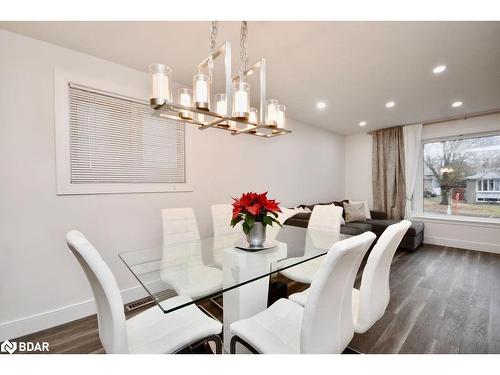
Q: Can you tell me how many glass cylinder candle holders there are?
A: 8